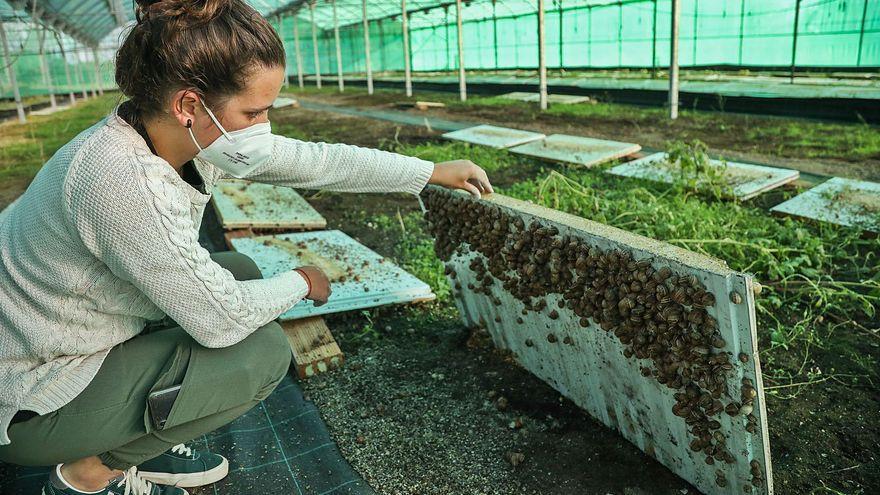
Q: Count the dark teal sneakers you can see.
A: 2